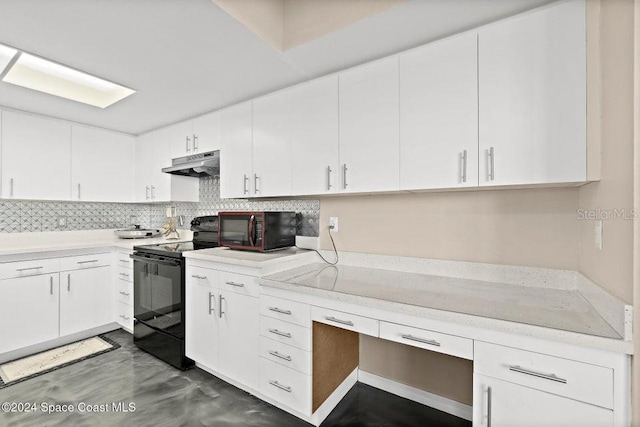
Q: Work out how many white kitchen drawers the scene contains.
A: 15